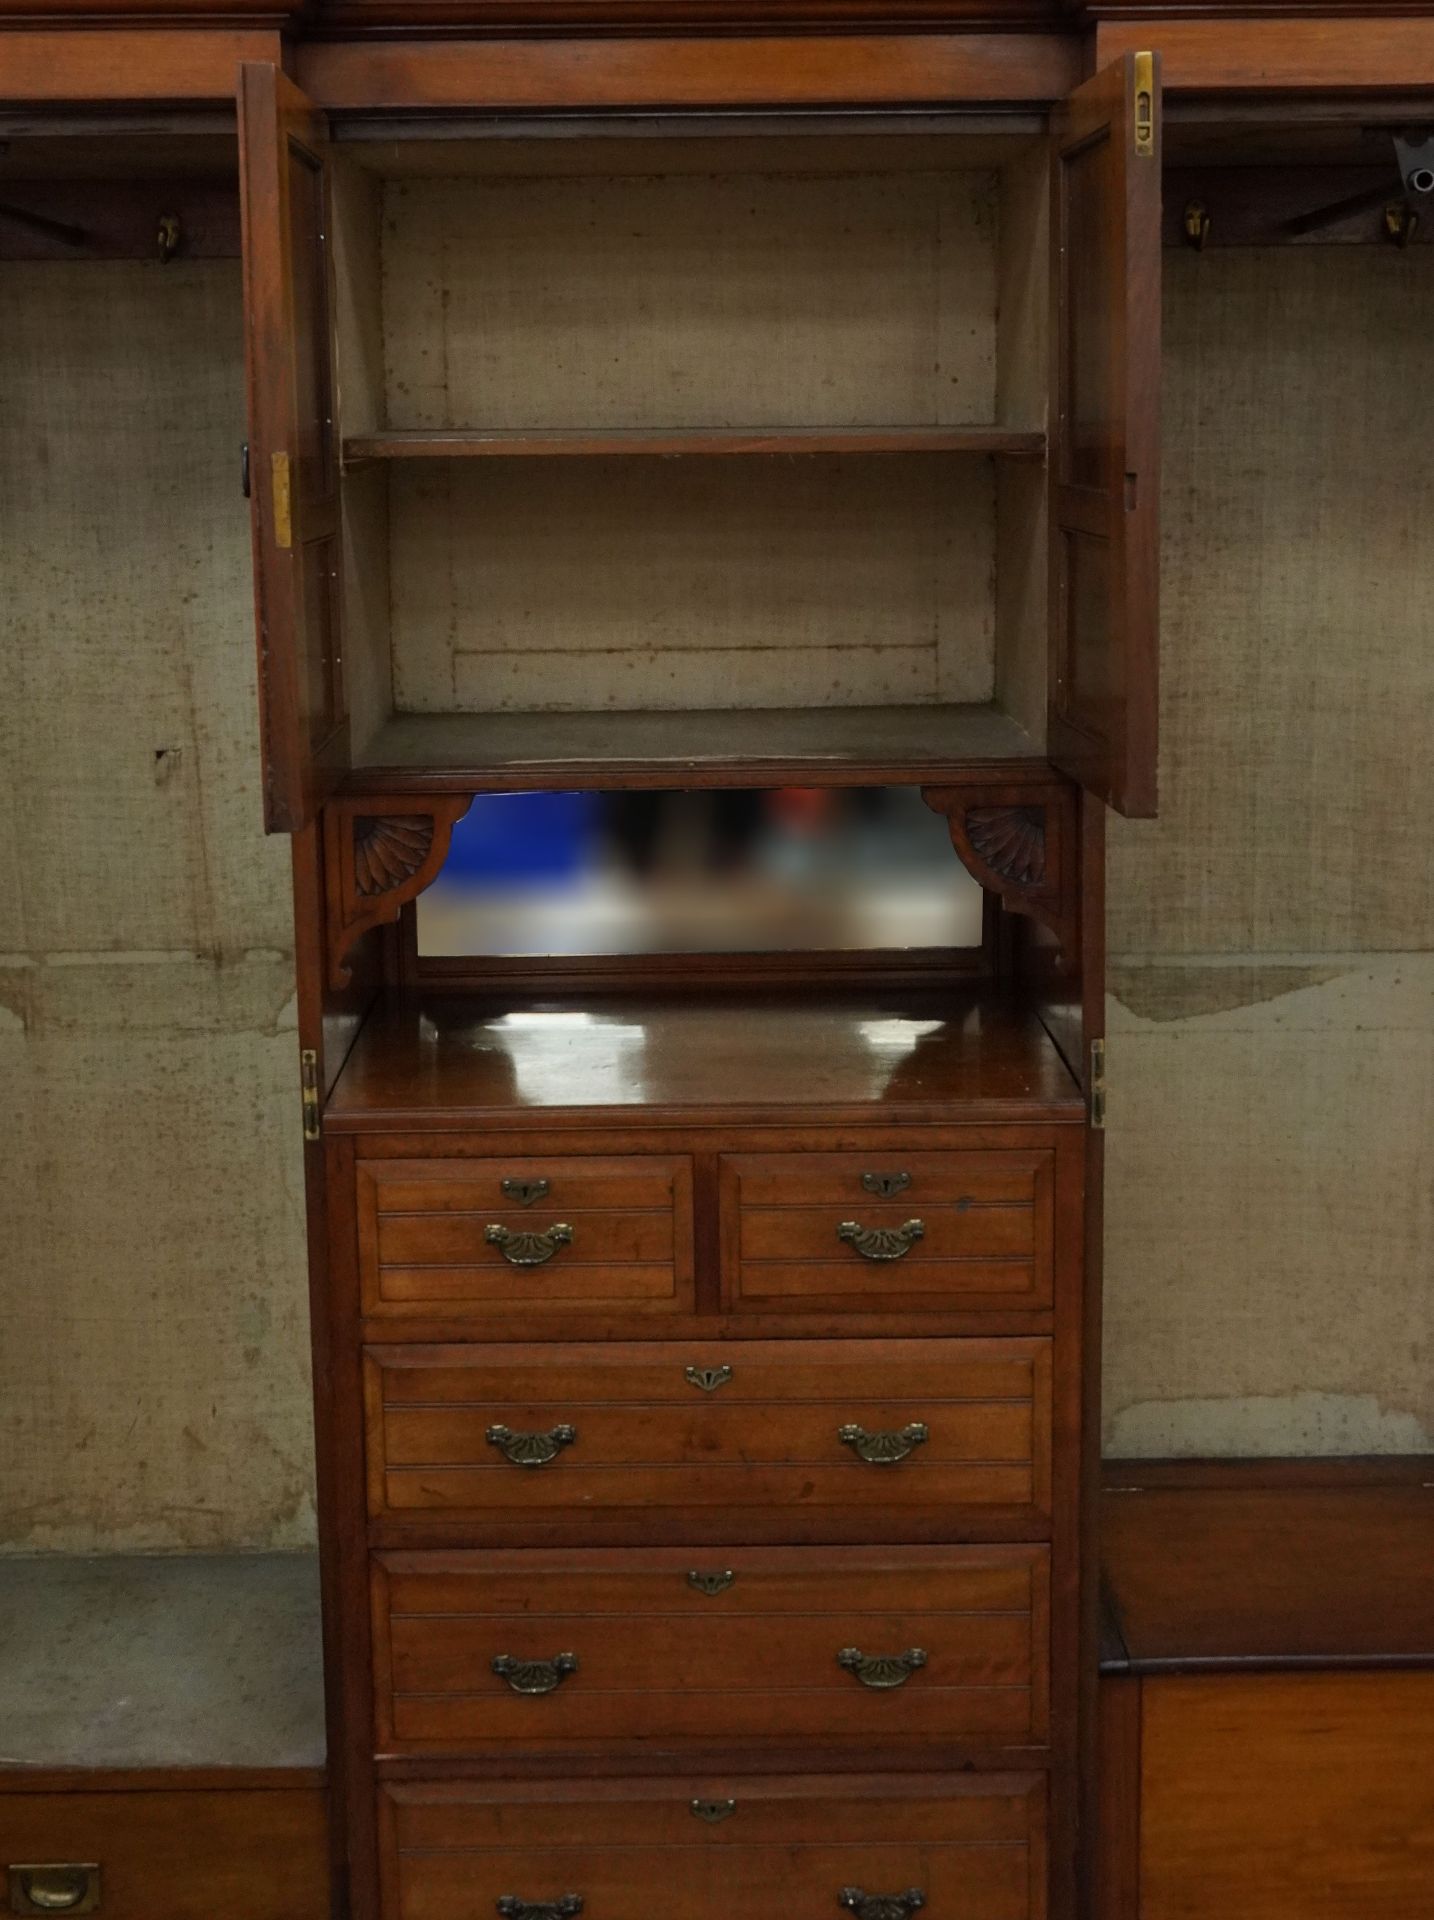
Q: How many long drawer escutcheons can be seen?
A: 3